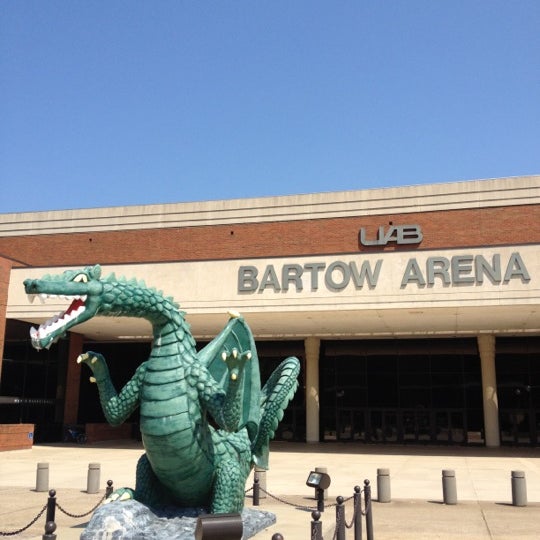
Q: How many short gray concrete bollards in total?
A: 7